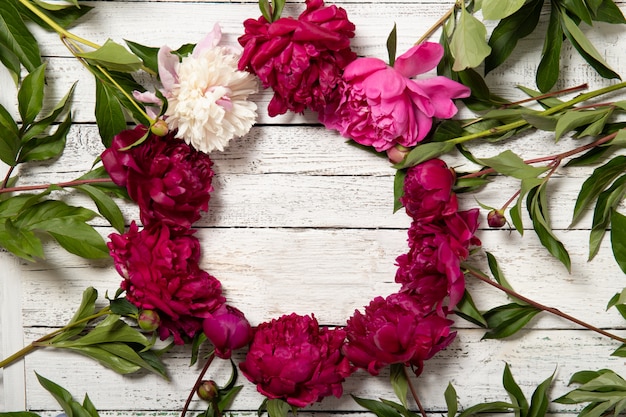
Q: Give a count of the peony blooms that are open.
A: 9